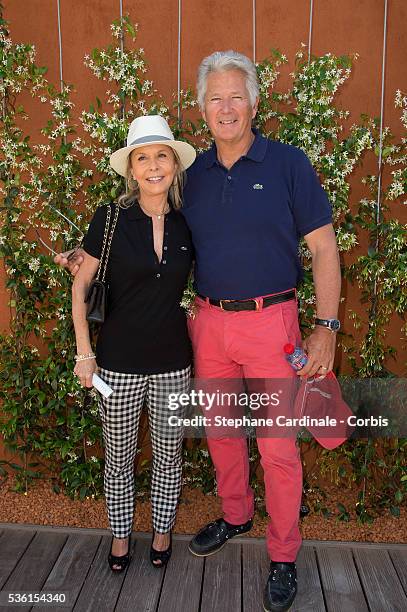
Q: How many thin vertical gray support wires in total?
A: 6